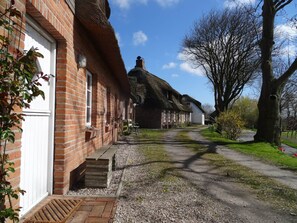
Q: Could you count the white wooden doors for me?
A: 1